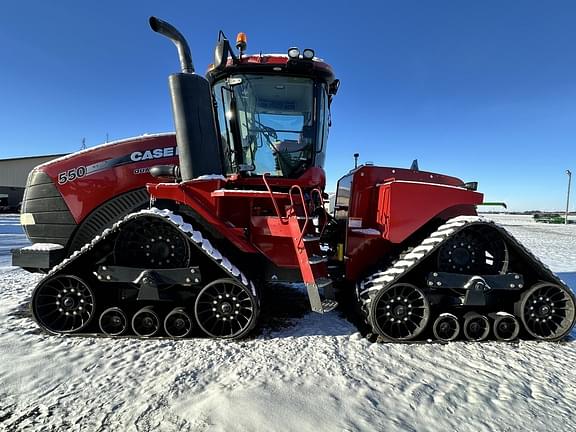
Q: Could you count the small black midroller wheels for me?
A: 6